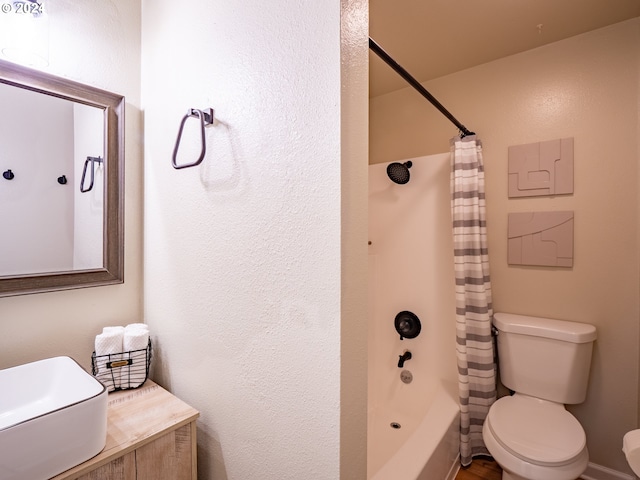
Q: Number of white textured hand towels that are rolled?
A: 4